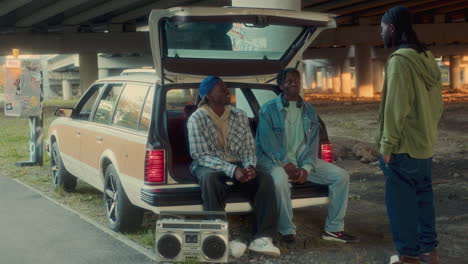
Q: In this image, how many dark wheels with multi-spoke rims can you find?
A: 2